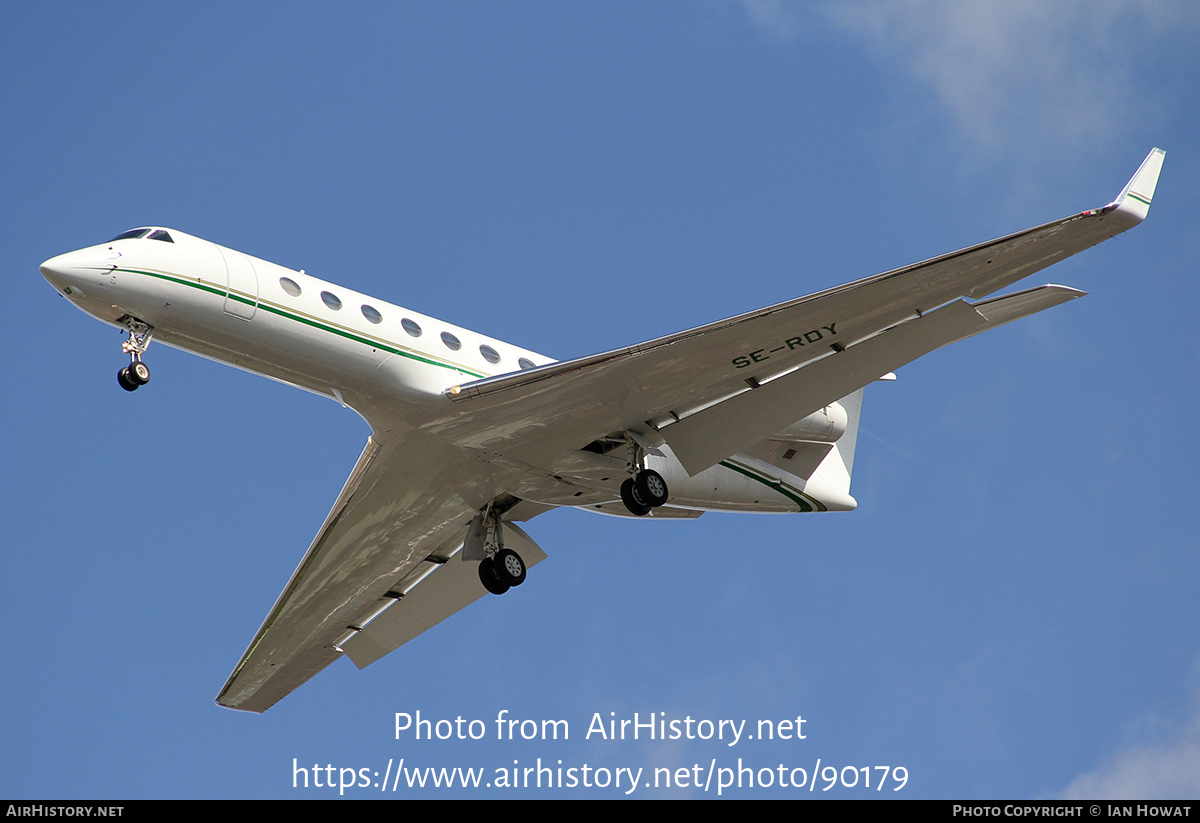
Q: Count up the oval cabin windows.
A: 7